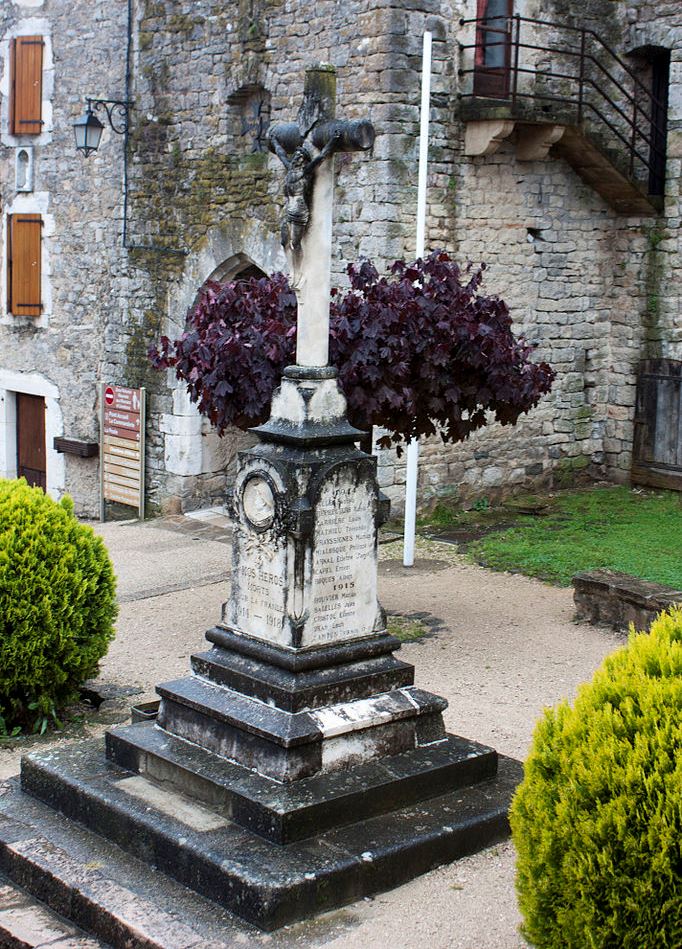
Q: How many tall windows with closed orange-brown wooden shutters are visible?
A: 2